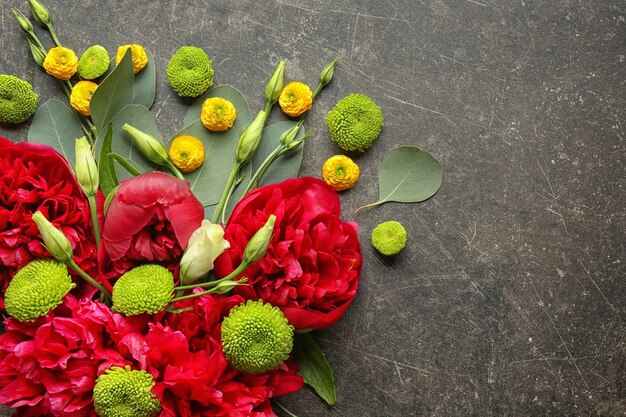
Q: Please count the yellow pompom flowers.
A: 7